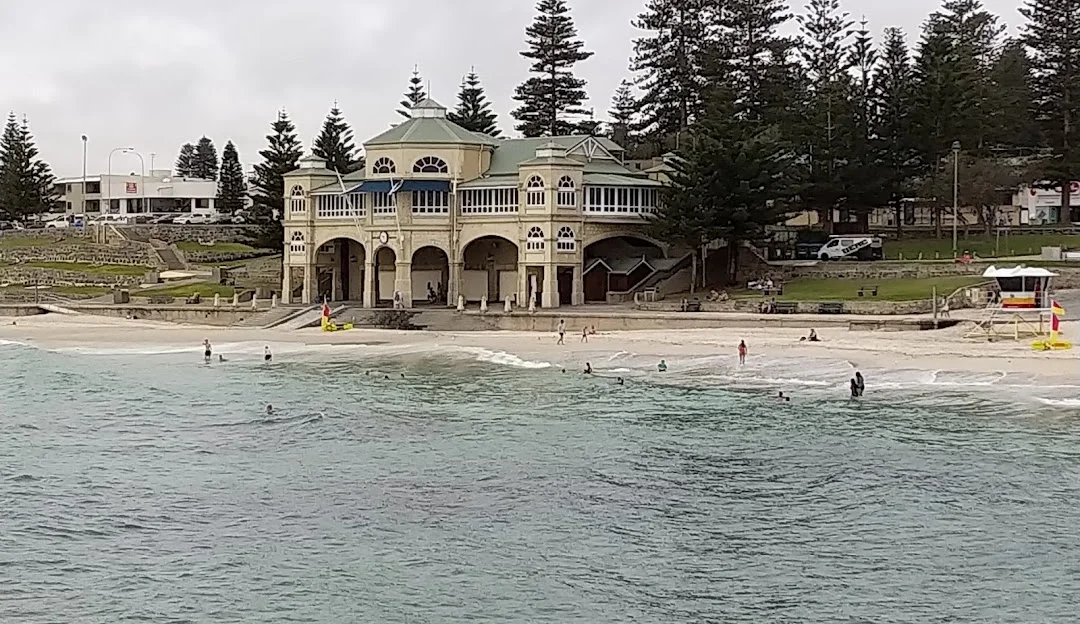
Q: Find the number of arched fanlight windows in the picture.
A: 8